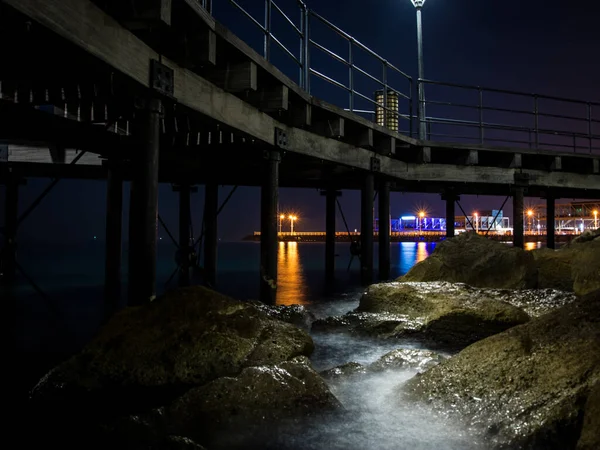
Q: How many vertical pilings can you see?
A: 12